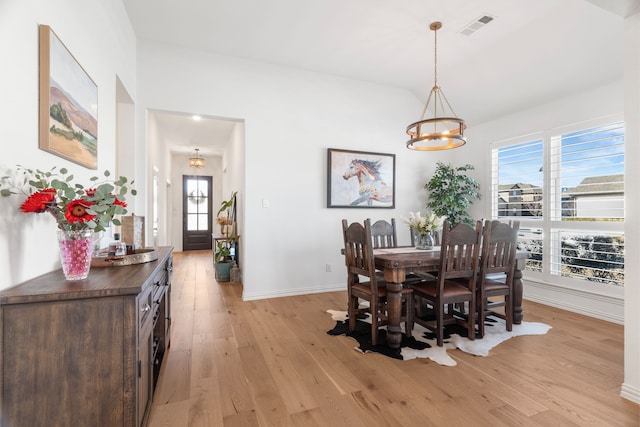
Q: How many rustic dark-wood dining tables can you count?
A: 1